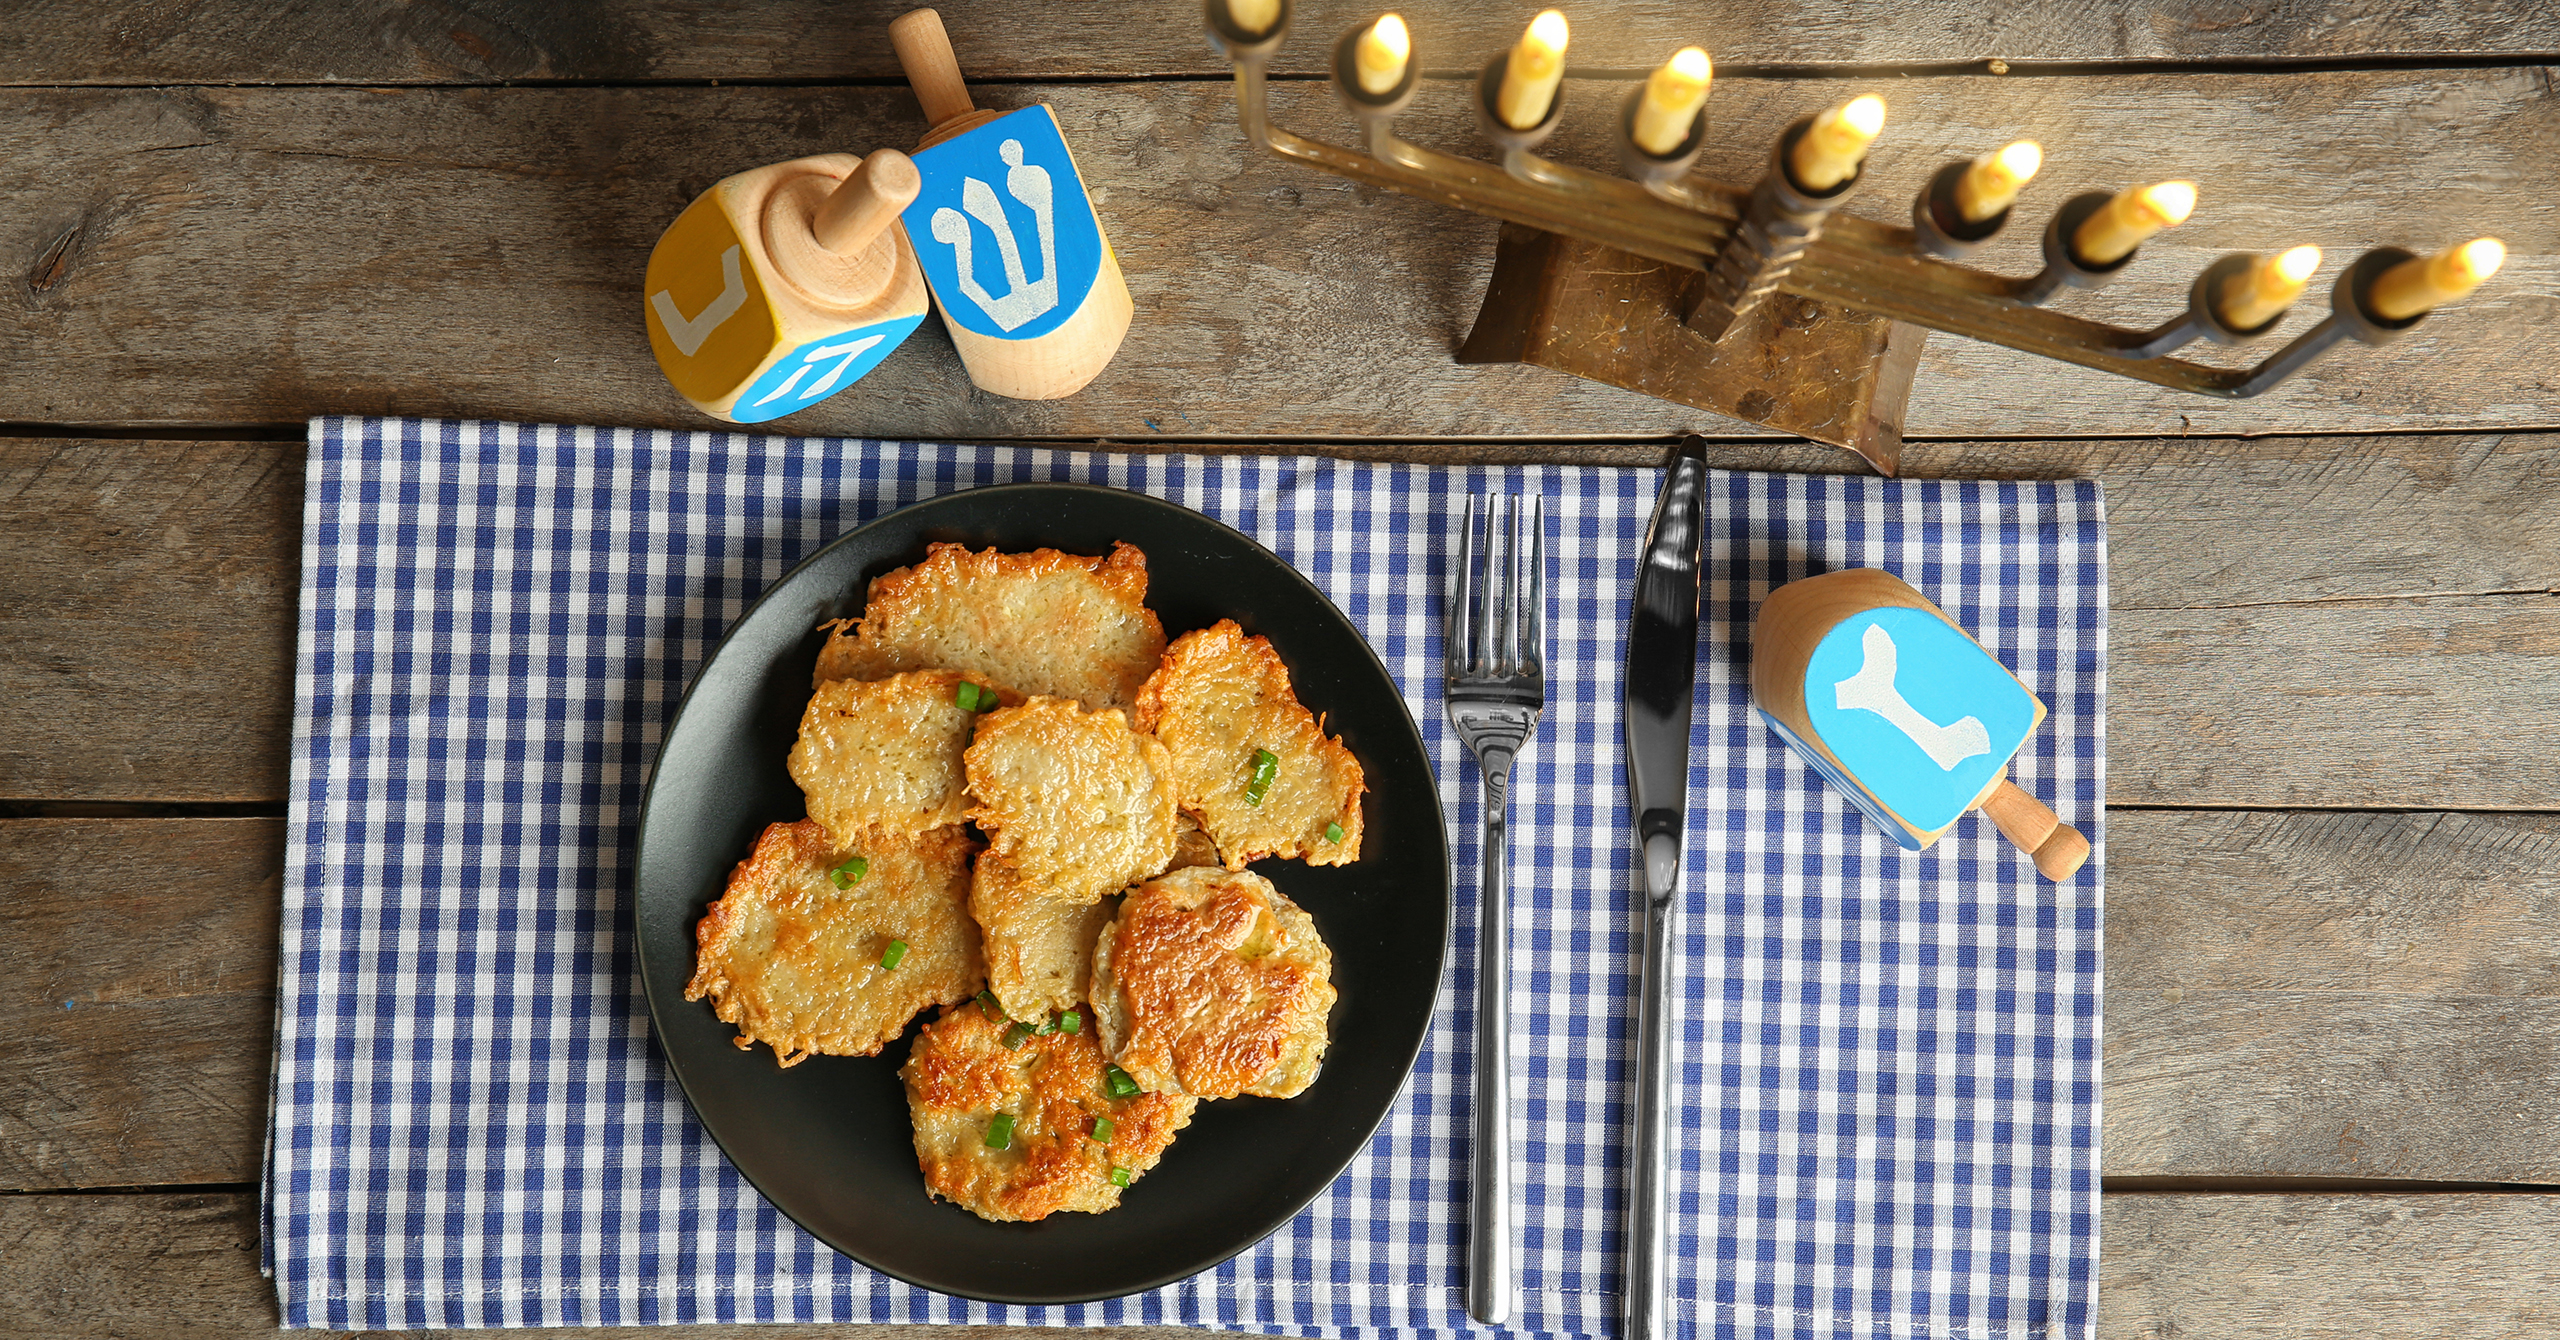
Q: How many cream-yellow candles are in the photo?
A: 9